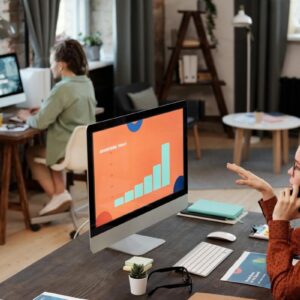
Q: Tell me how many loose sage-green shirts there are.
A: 1